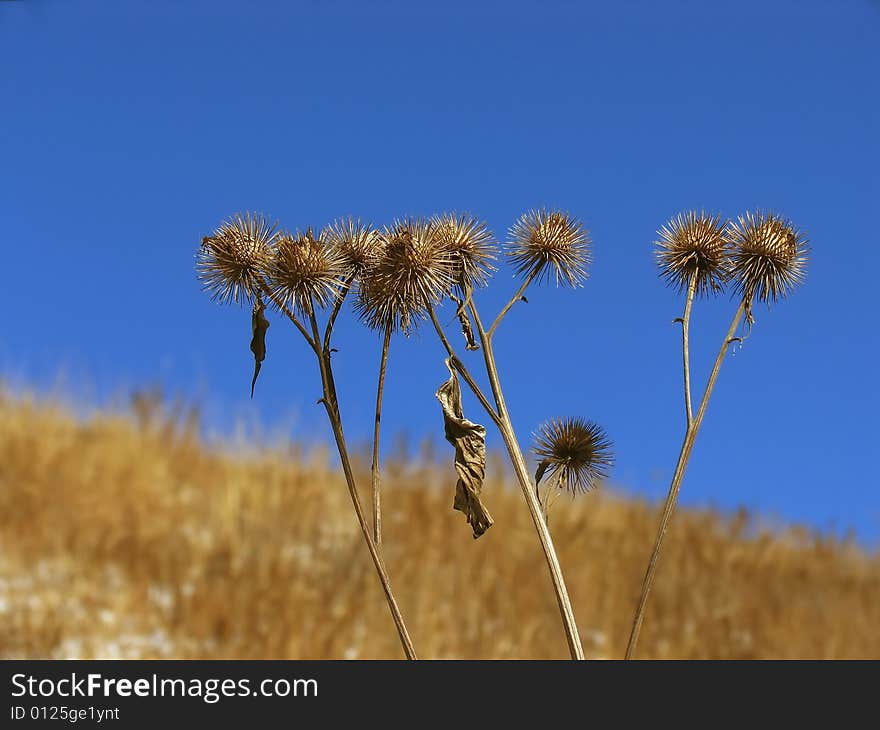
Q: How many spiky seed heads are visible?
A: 10